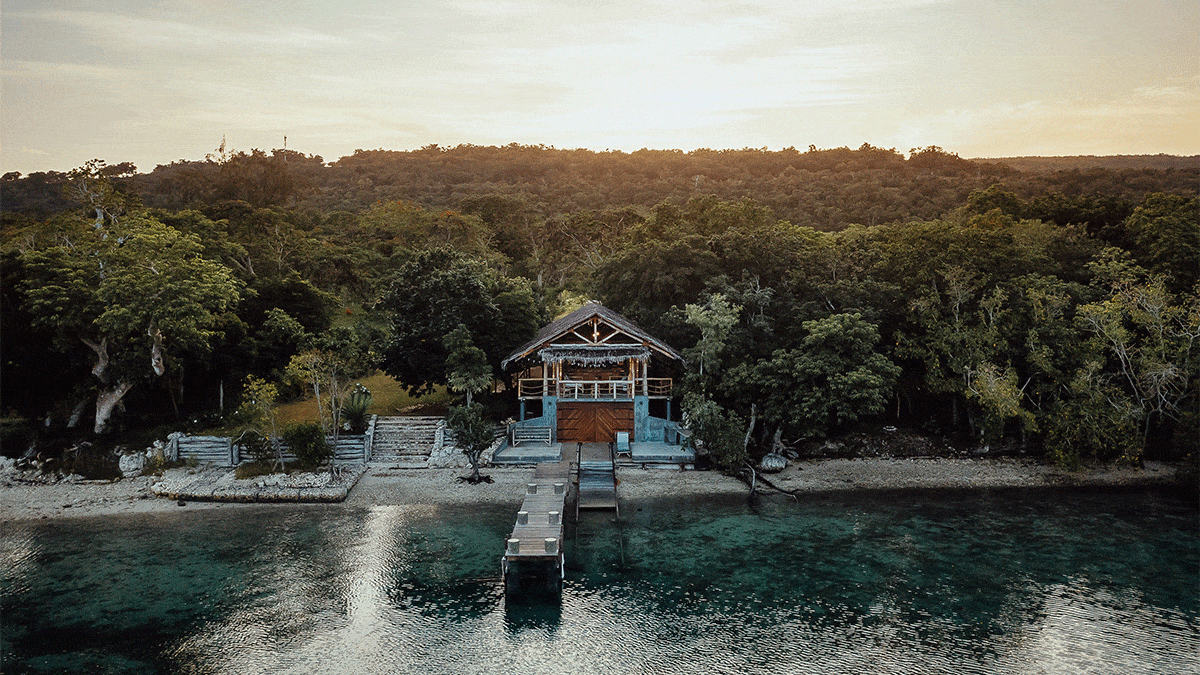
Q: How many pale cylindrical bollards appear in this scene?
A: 6